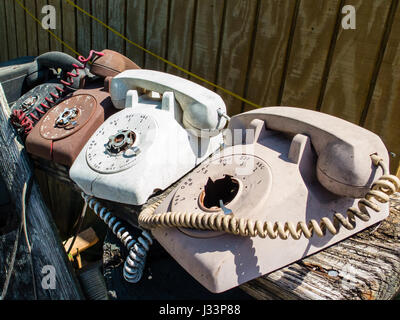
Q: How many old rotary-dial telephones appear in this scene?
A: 4